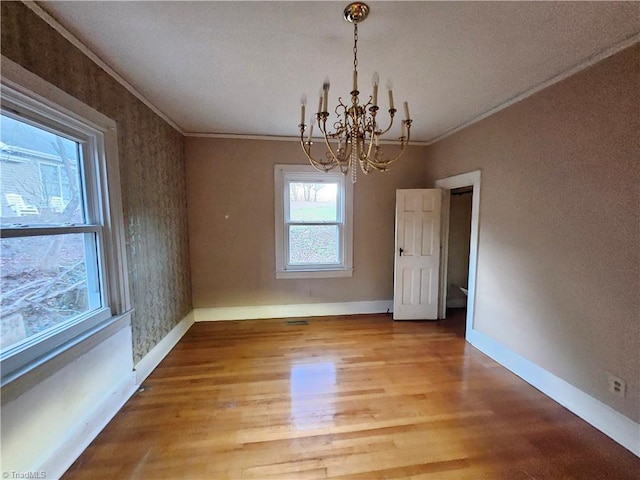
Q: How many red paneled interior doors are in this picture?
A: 0